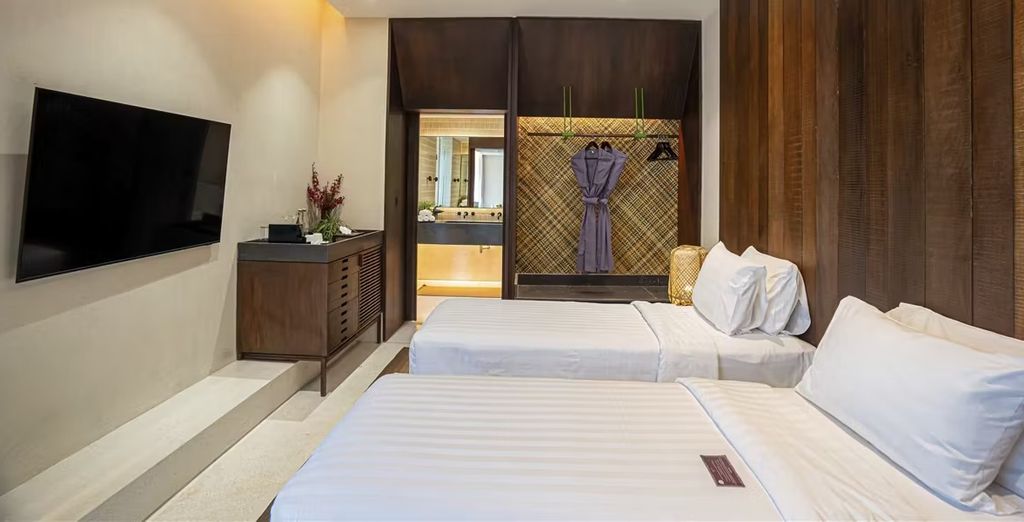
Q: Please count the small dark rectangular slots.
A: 10